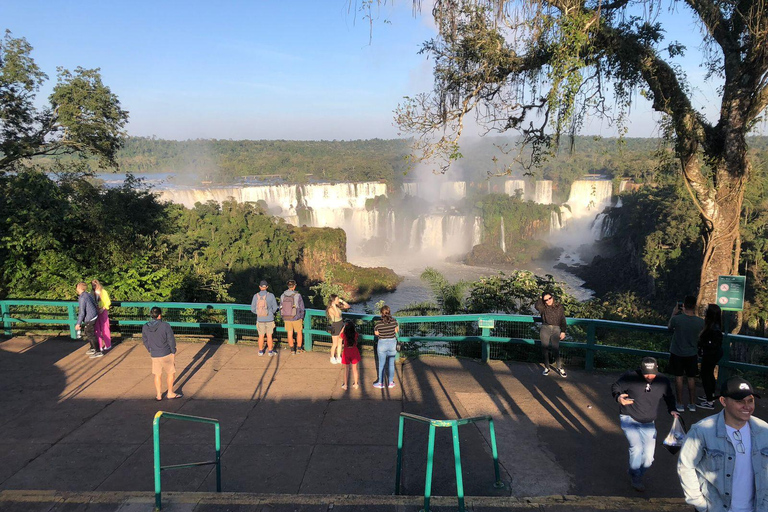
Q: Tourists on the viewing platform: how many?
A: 13